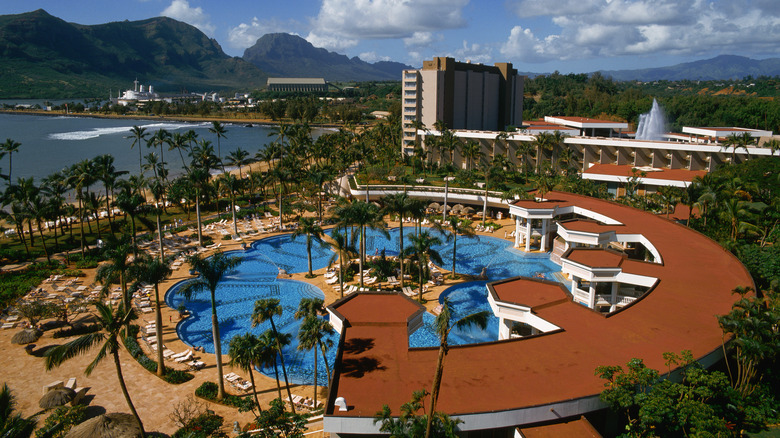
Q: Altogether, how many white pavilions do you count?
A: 5